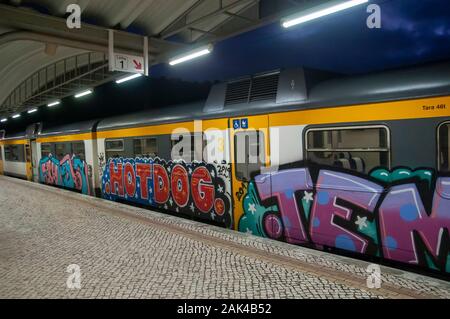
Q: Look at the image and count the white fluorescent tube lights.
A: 8